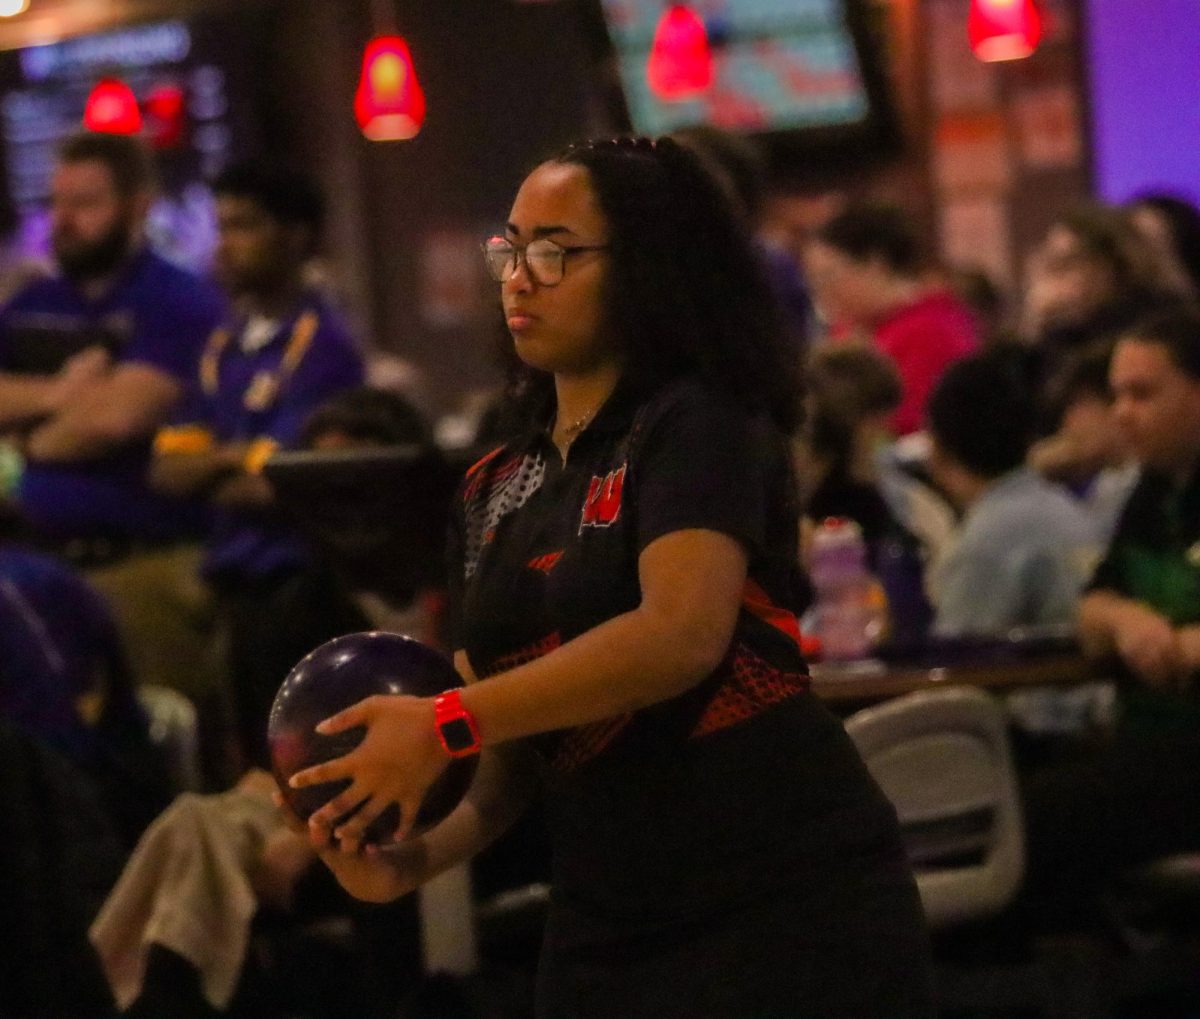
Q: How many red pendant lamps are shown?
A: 4